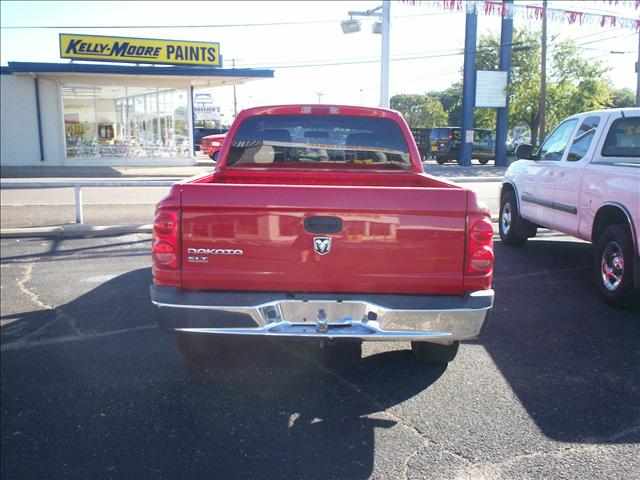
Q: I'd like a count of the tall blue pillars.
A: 2